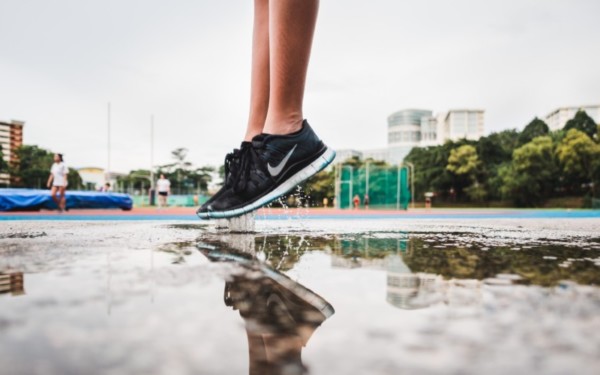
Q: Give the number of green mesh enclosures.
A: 1